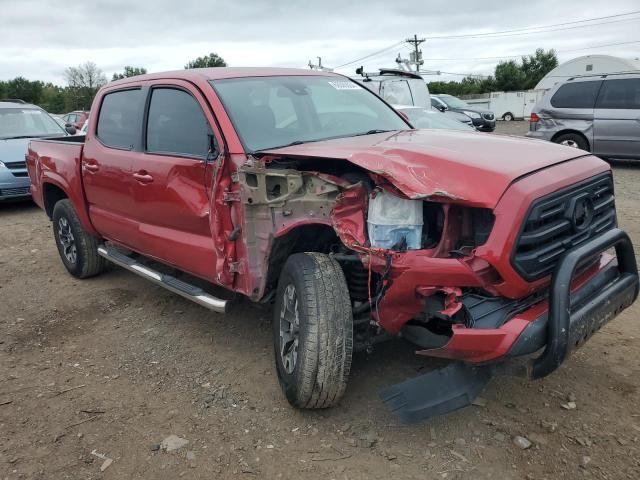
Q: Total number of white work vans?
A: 1